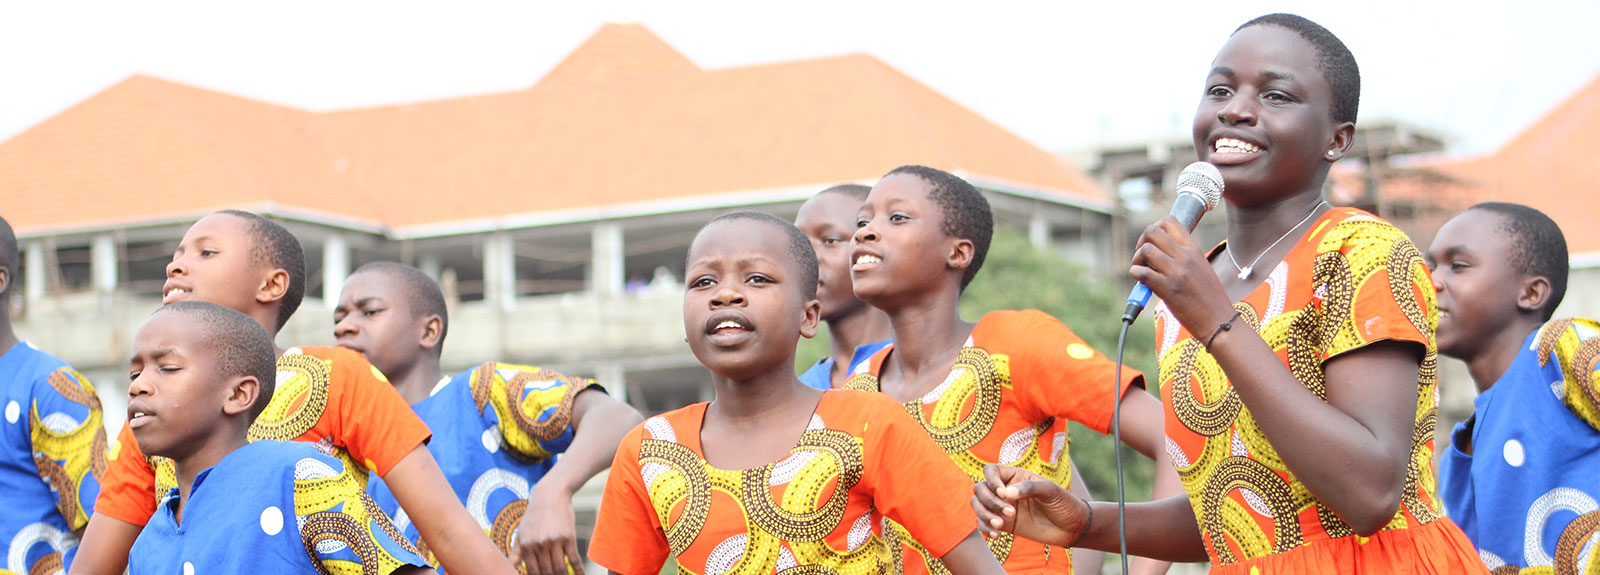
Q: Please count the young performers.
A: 9